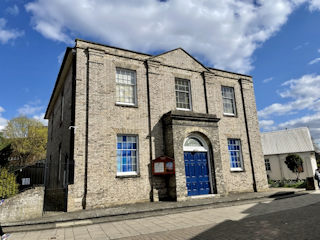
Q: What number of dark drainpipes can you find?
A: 4